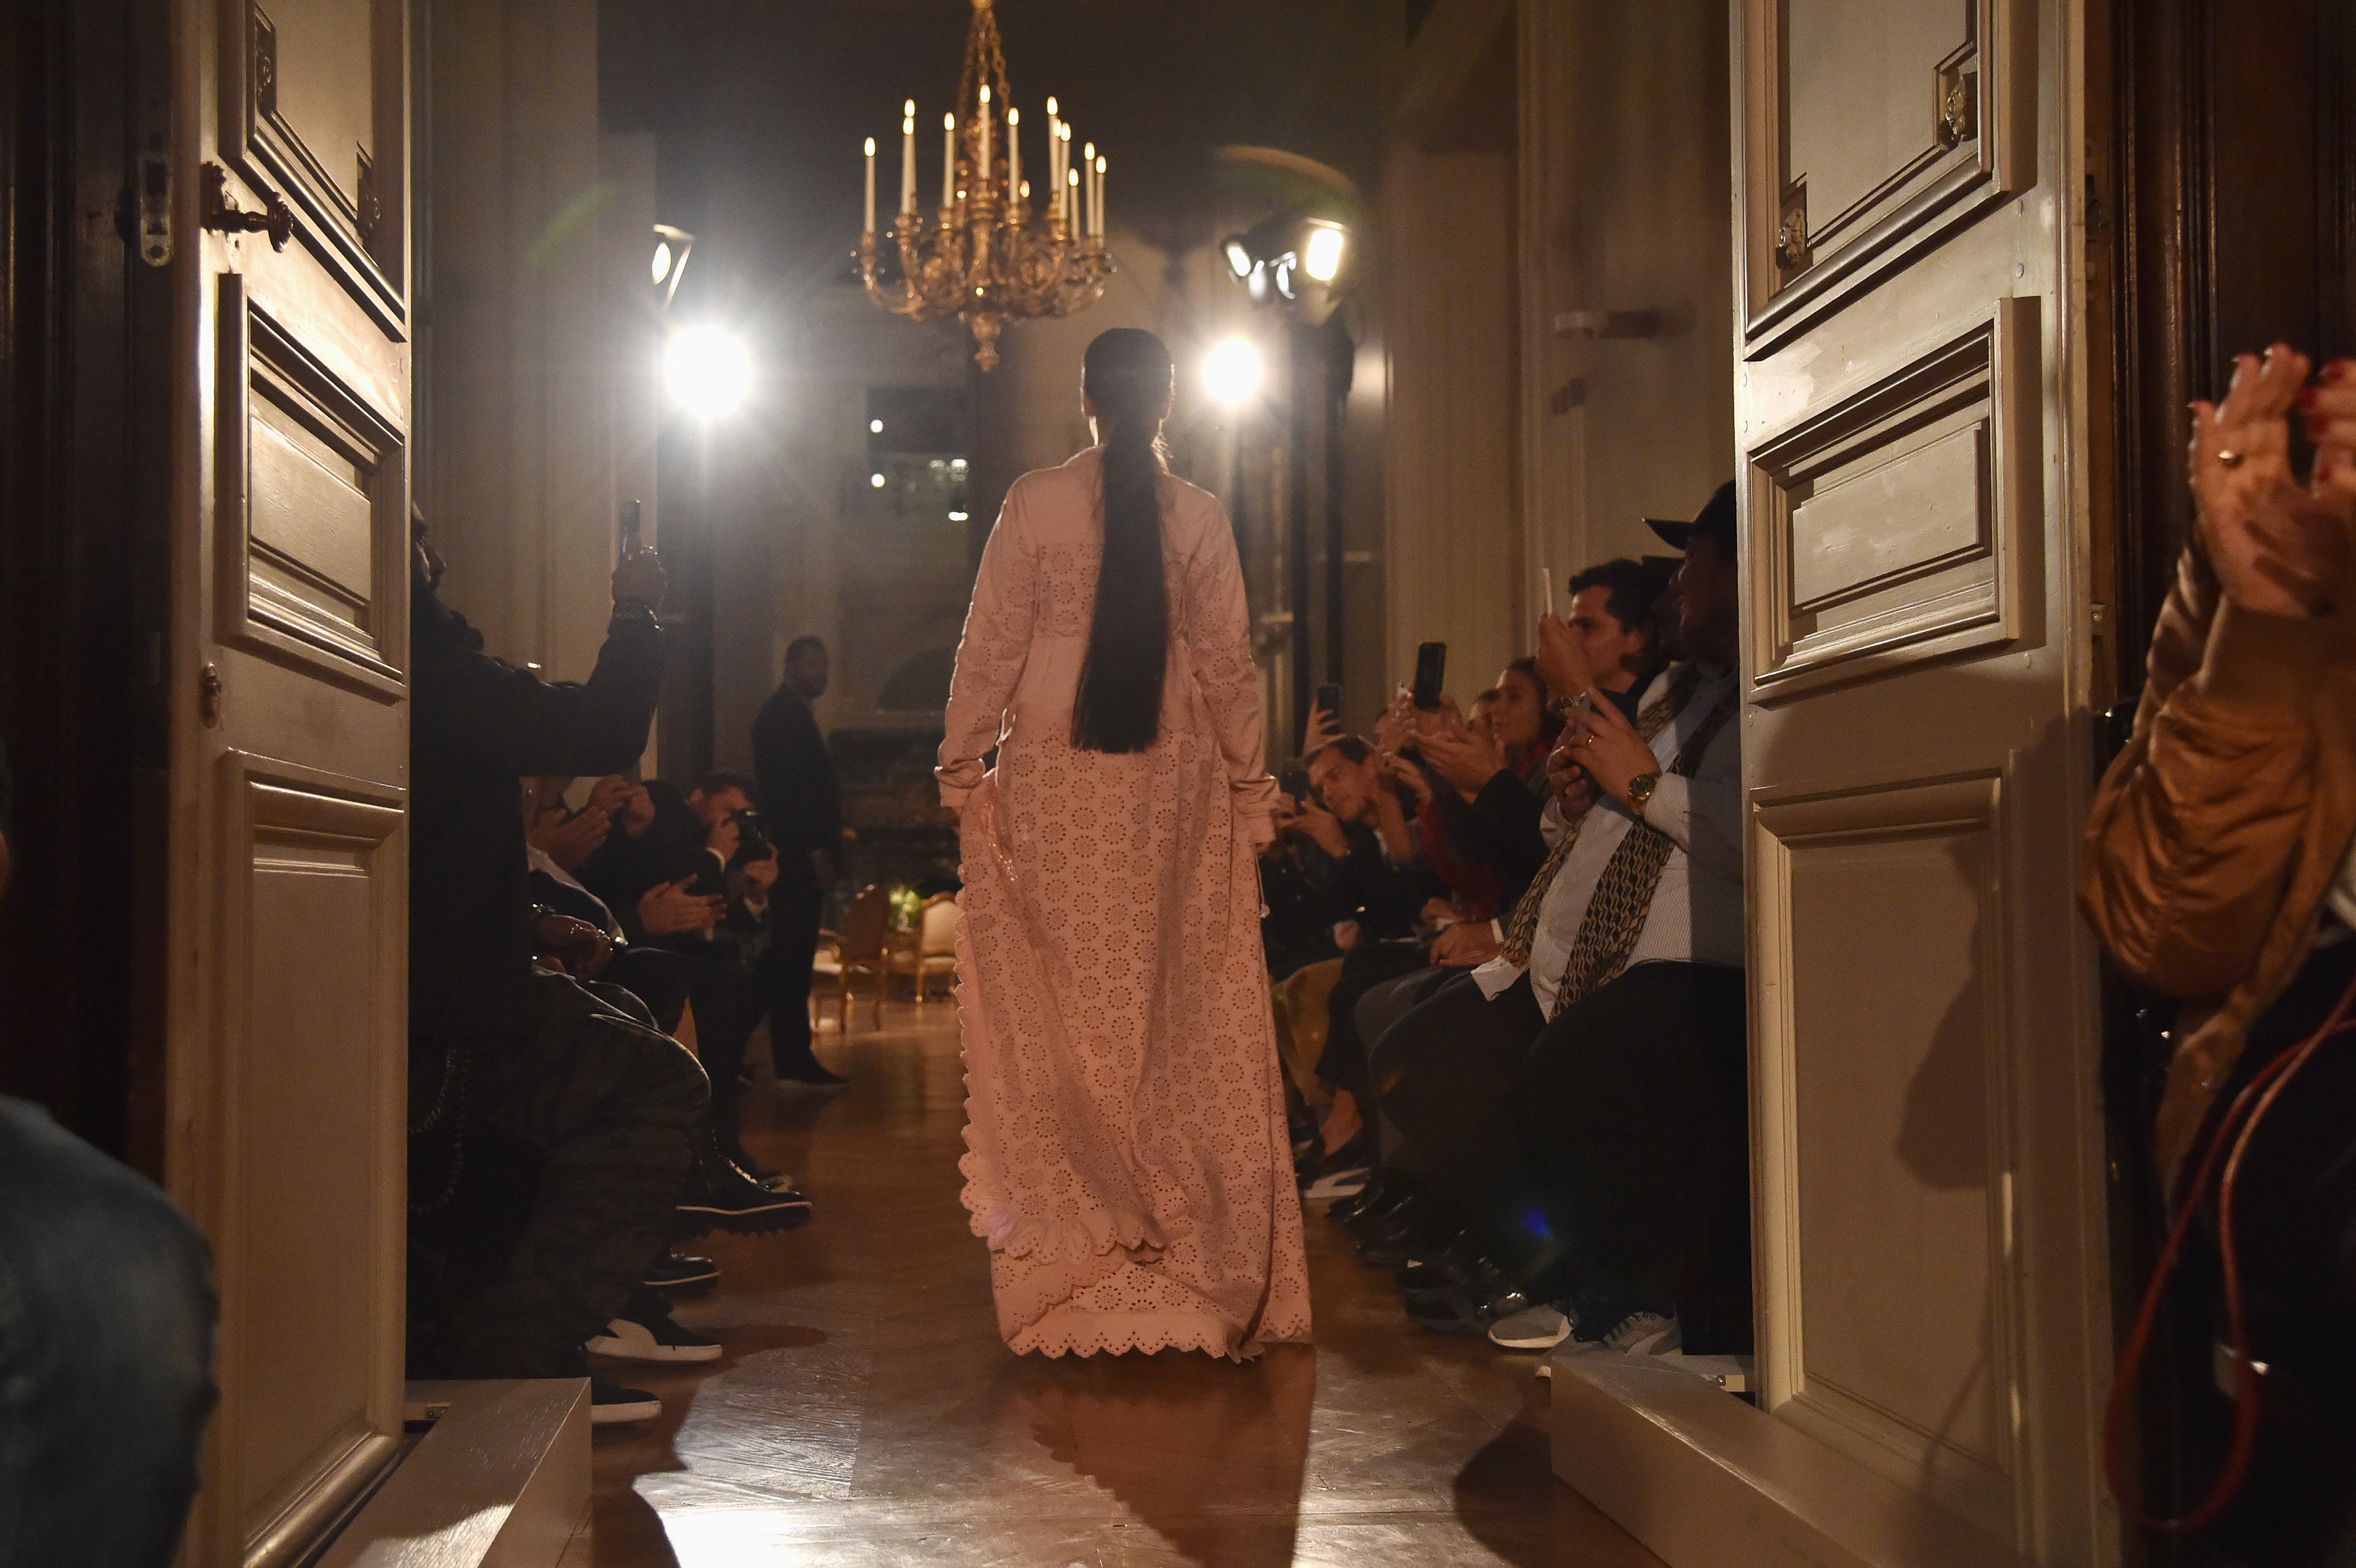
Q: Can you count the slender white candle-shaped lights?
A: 13